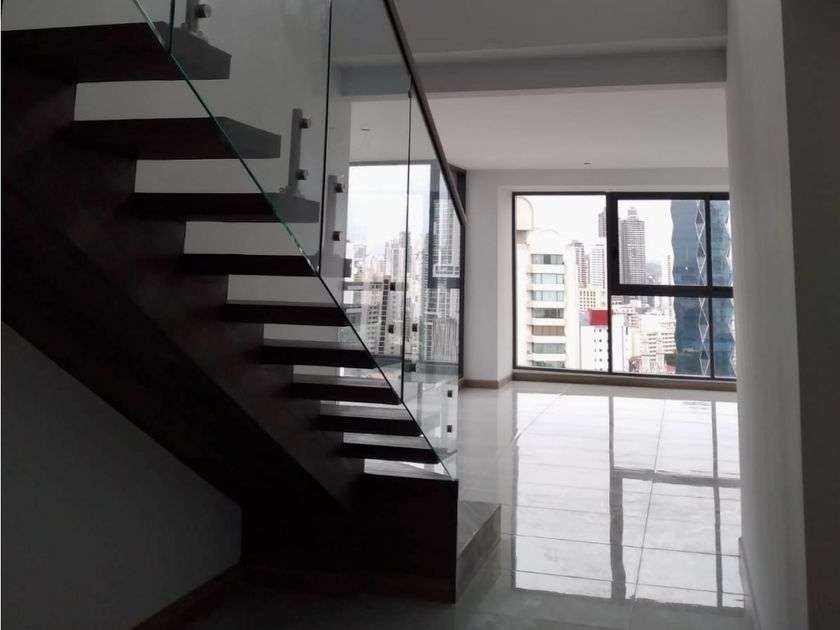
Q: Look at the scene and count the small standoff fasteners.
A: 11